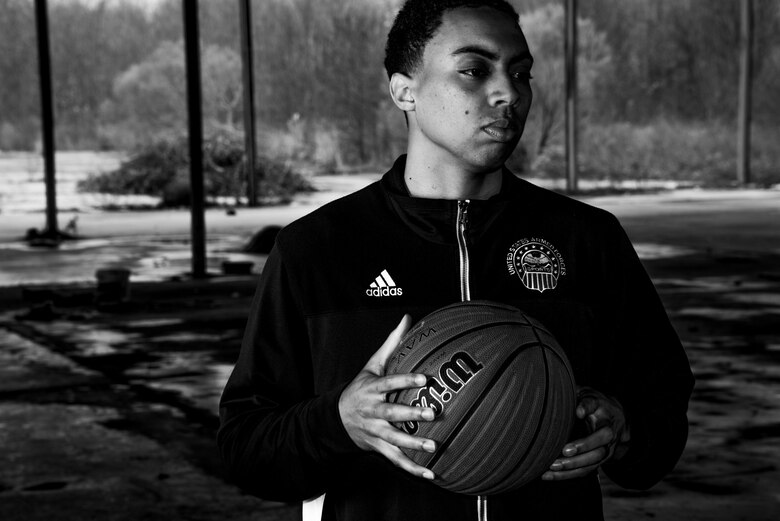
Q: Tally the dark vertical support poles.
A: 5